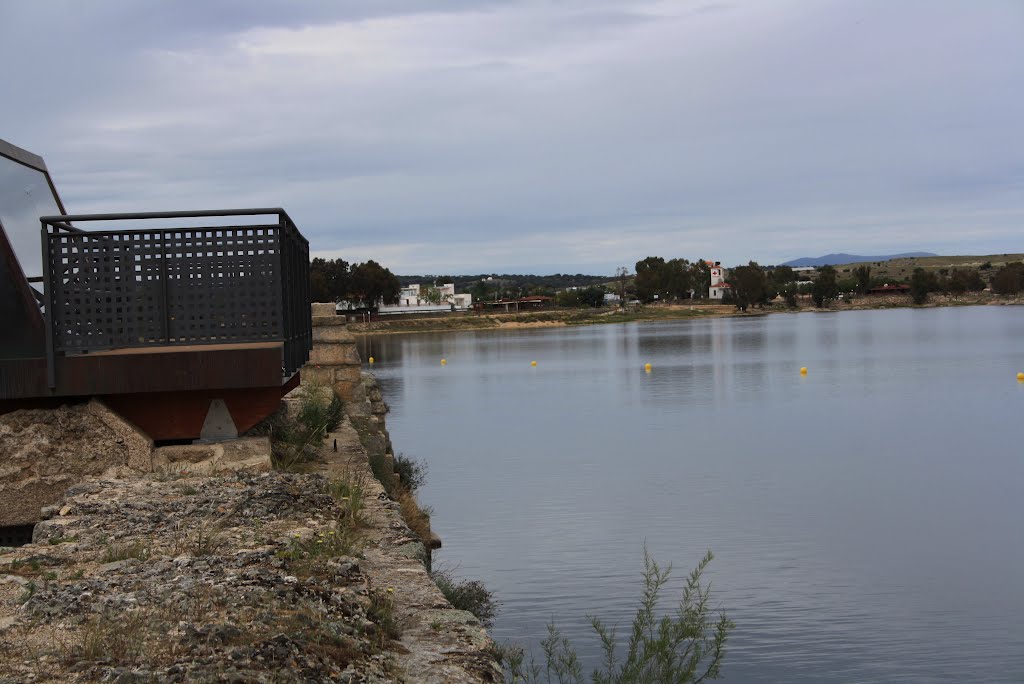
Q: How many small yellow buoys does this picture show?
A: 6